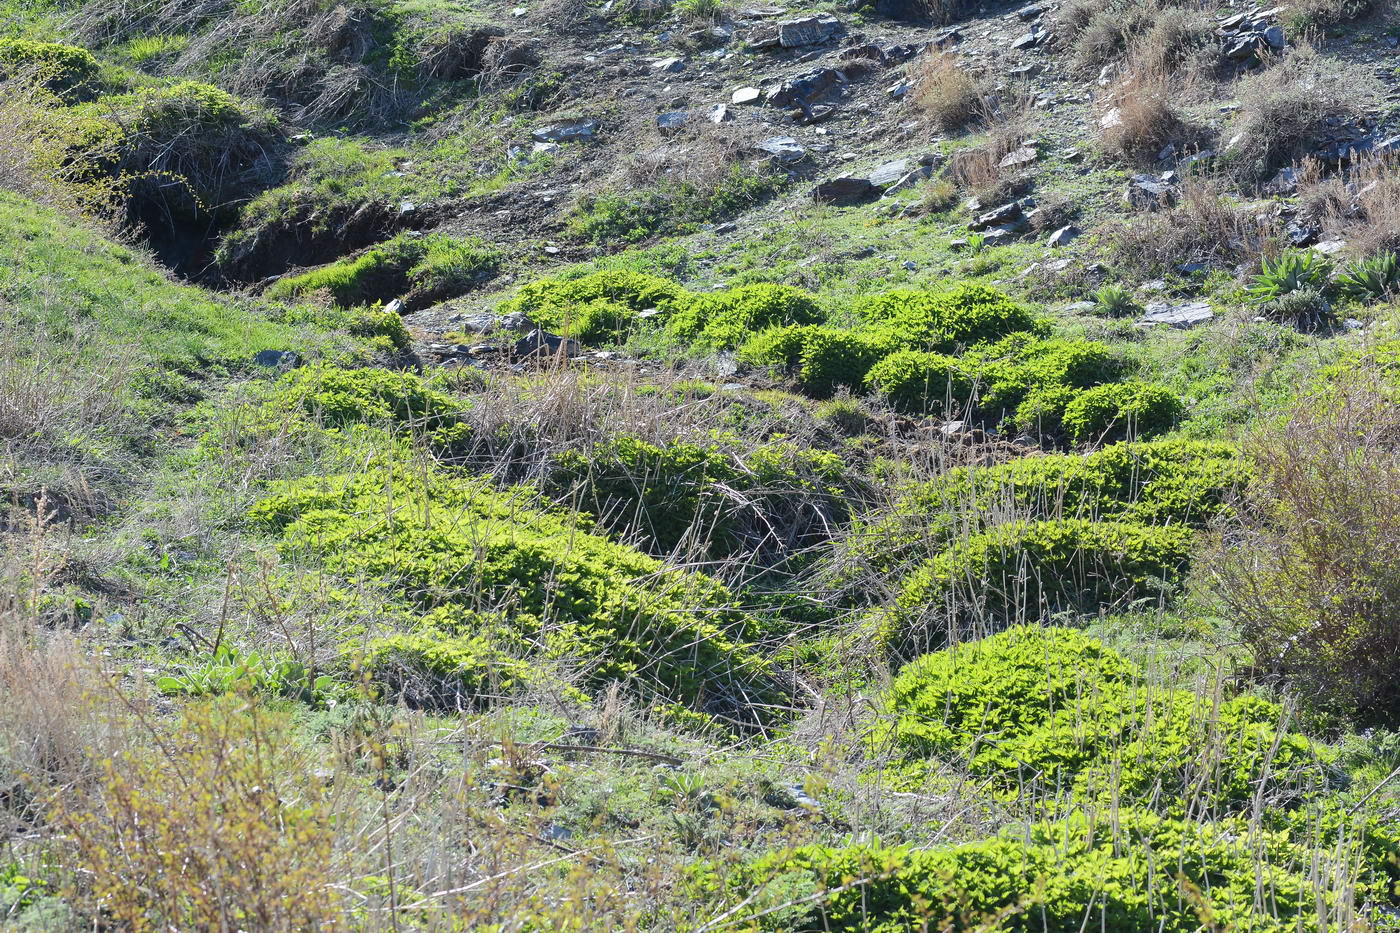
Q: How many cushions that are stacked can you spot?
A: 0